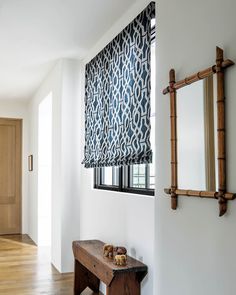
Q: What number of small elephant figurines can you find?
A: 3